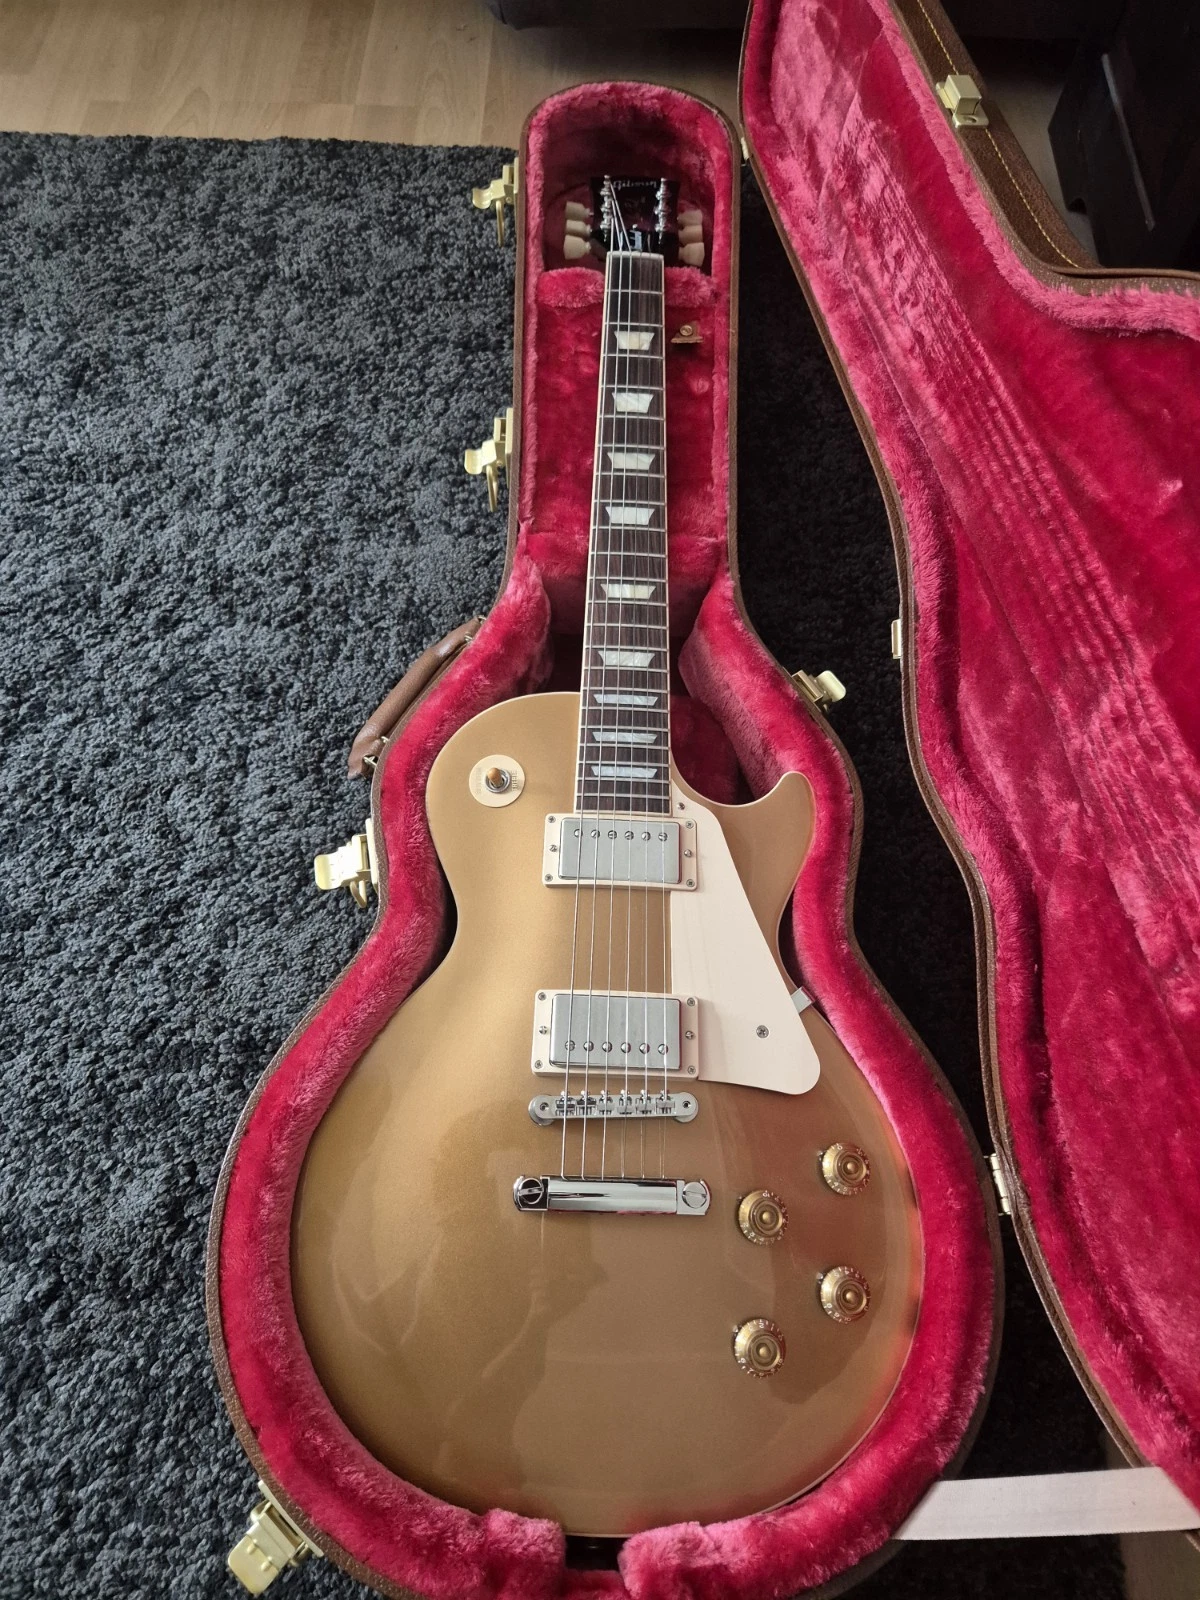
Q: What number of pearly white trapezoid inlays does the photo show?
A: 9